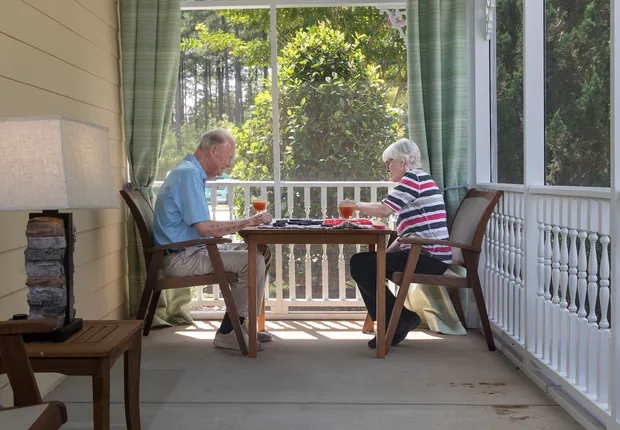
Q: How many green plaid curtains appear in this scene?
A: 2